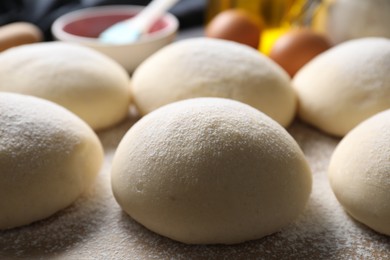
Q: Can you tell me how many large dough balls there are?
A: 6